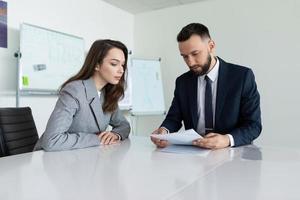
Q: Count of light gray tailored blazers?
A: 1